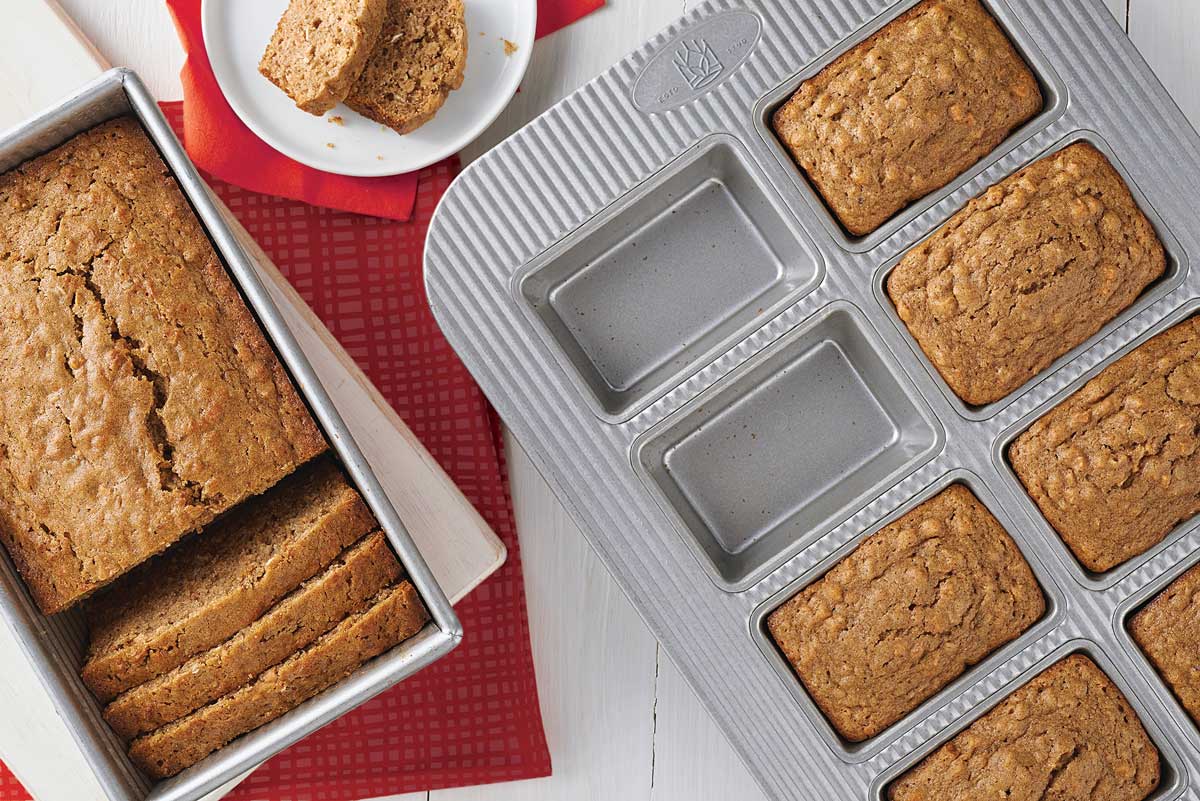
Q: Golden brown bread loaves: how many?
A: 7